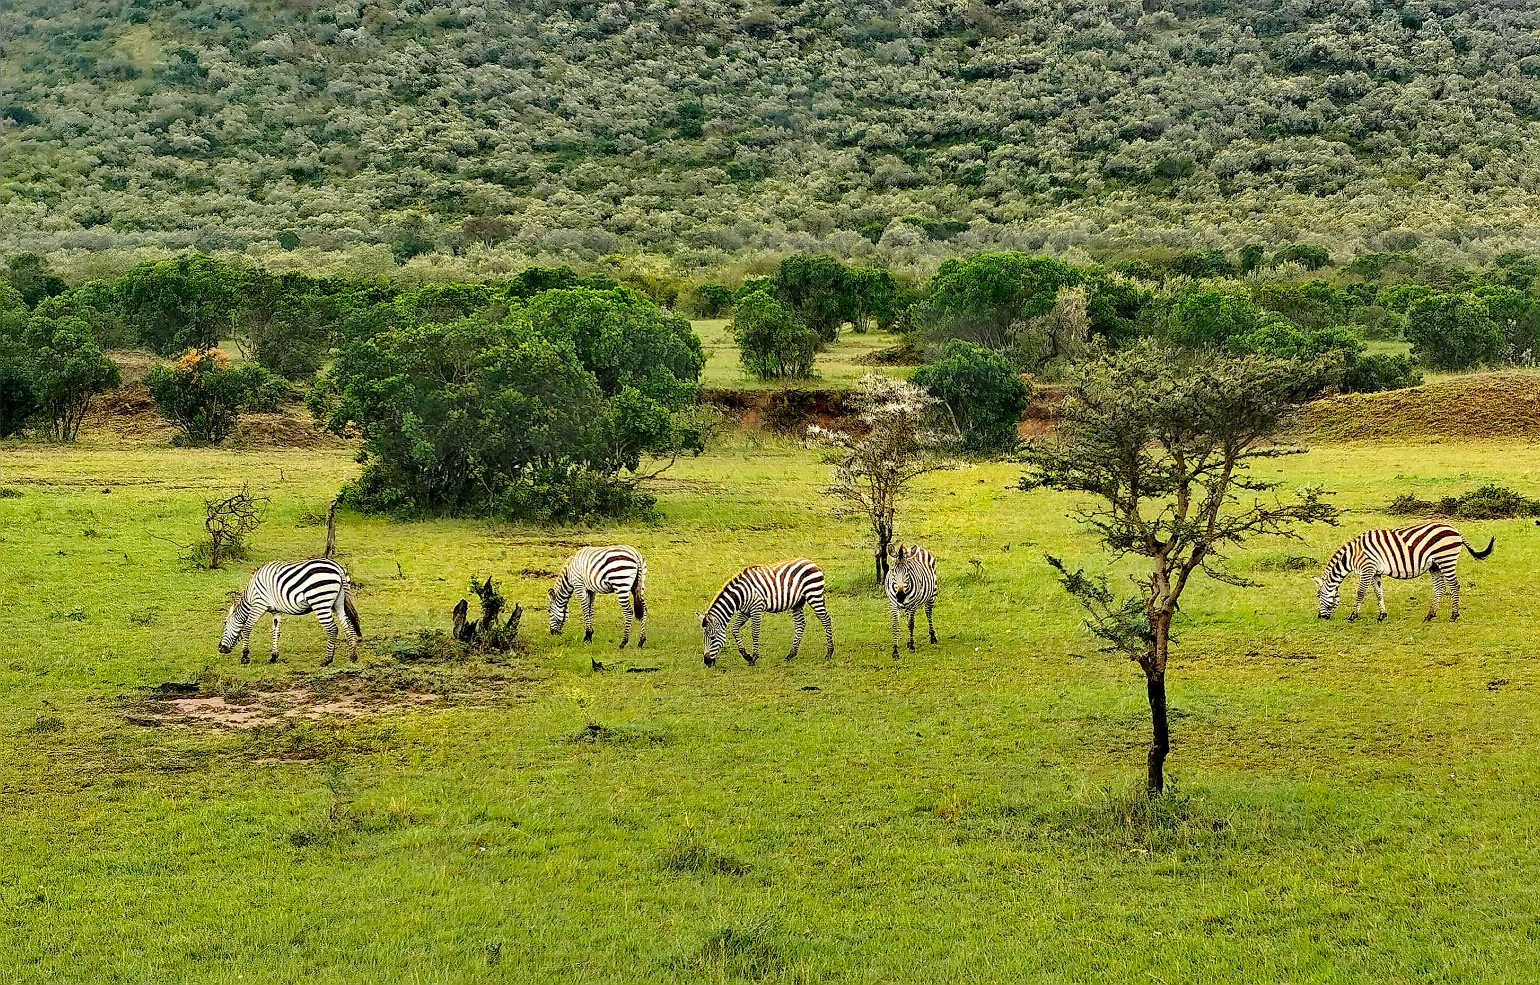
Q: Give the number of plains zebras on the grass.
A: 5